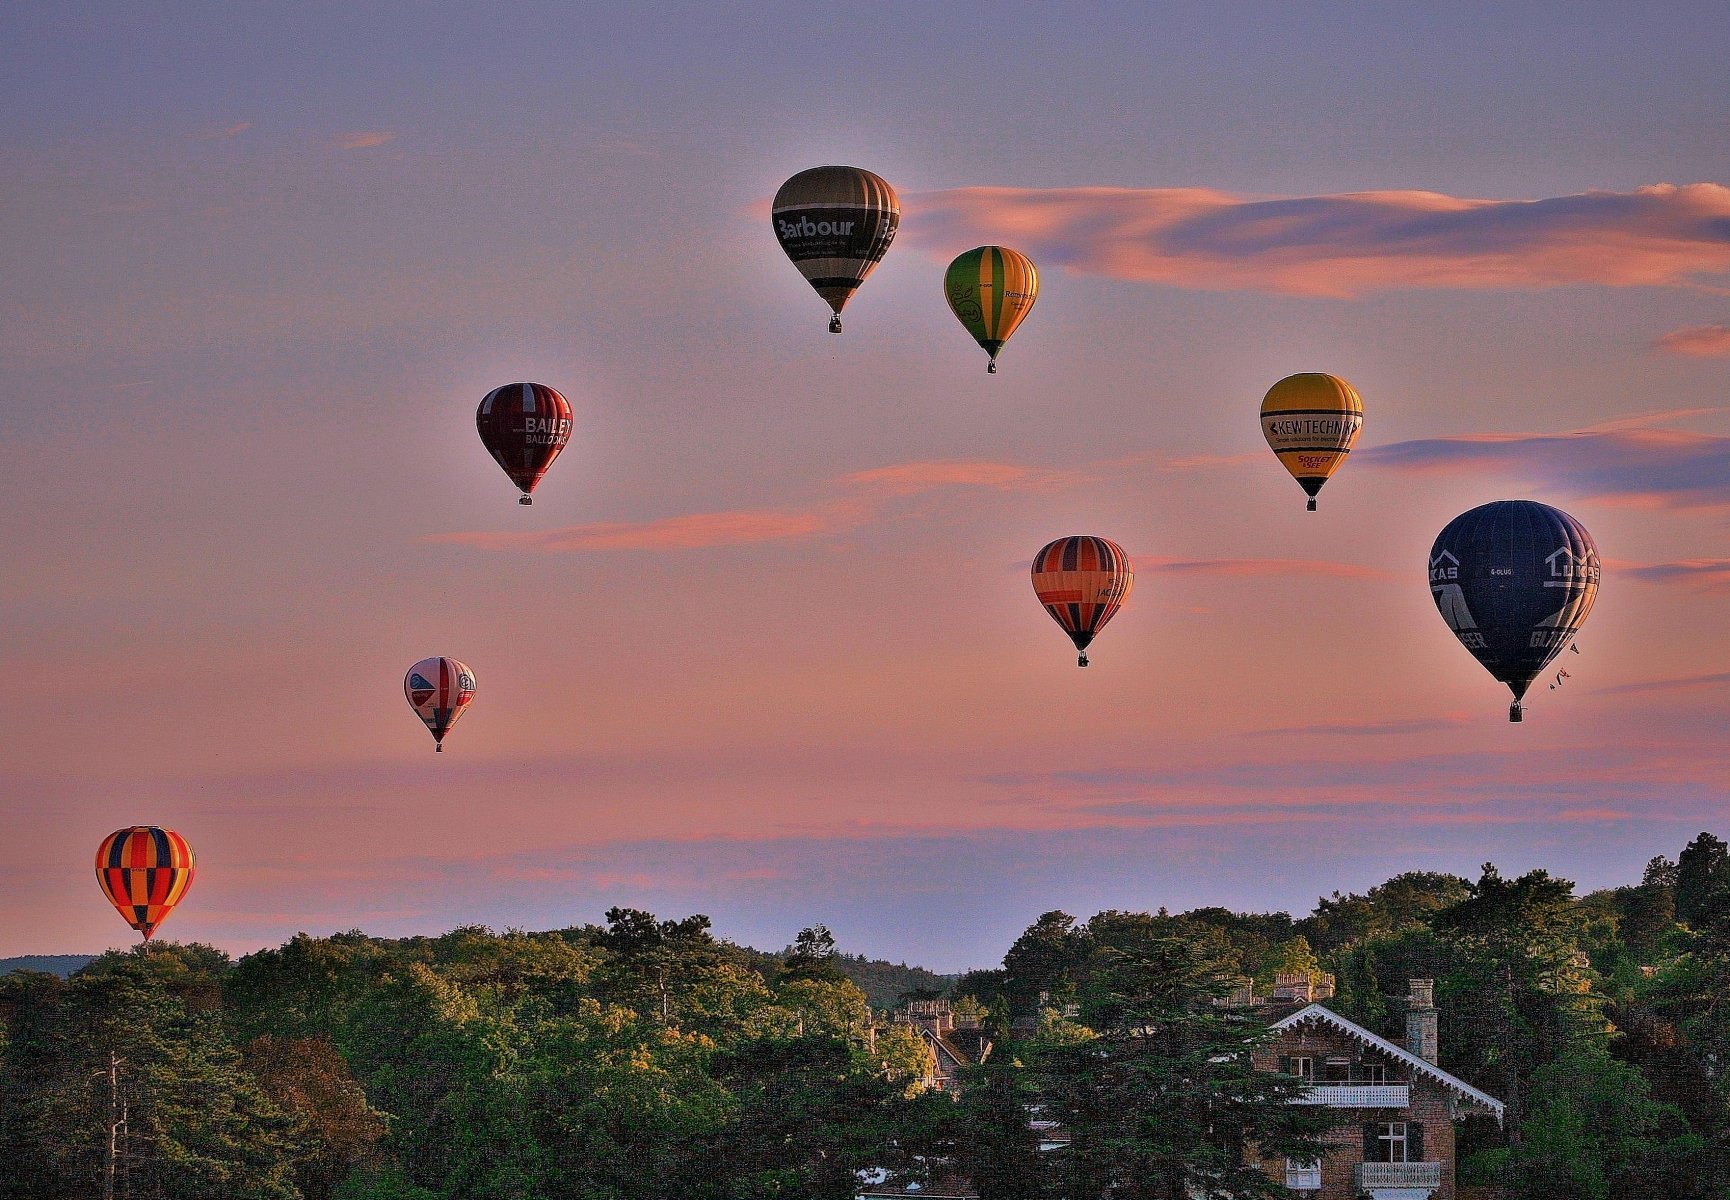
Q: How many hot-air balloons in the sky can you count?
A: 8